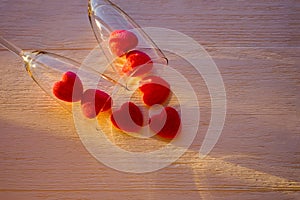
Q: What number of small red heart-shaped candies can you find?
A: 7